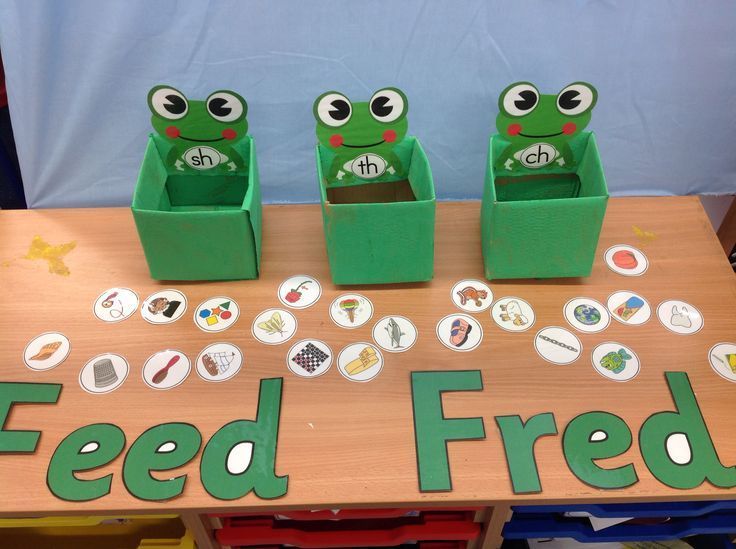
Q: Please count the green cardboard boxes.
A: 3